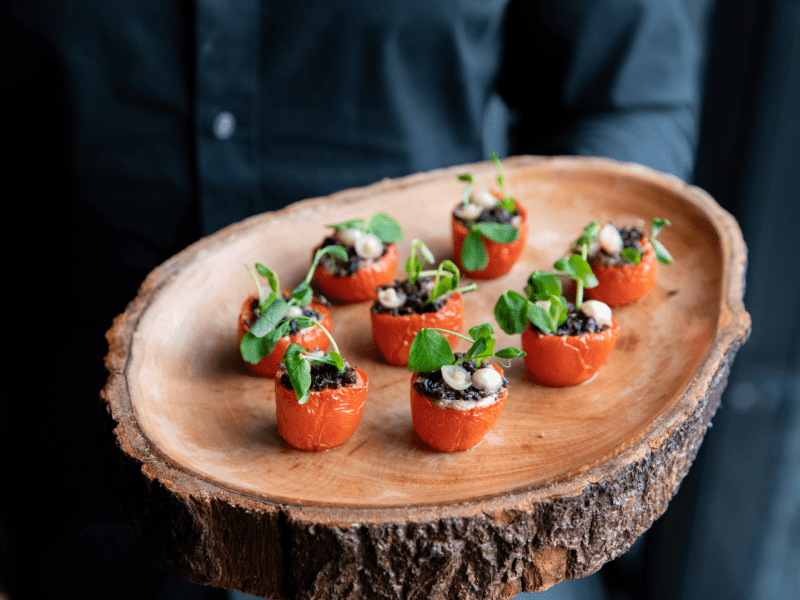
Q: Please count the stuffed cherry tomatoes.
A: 8